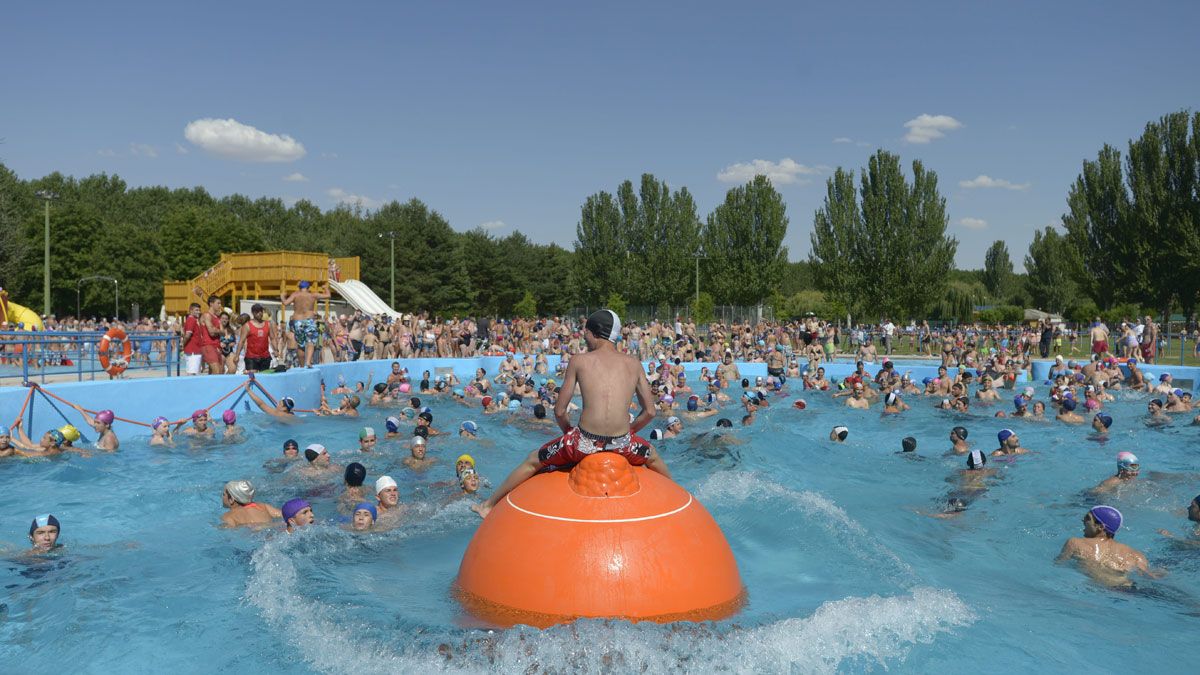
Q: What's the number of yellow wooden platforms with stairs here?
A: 1